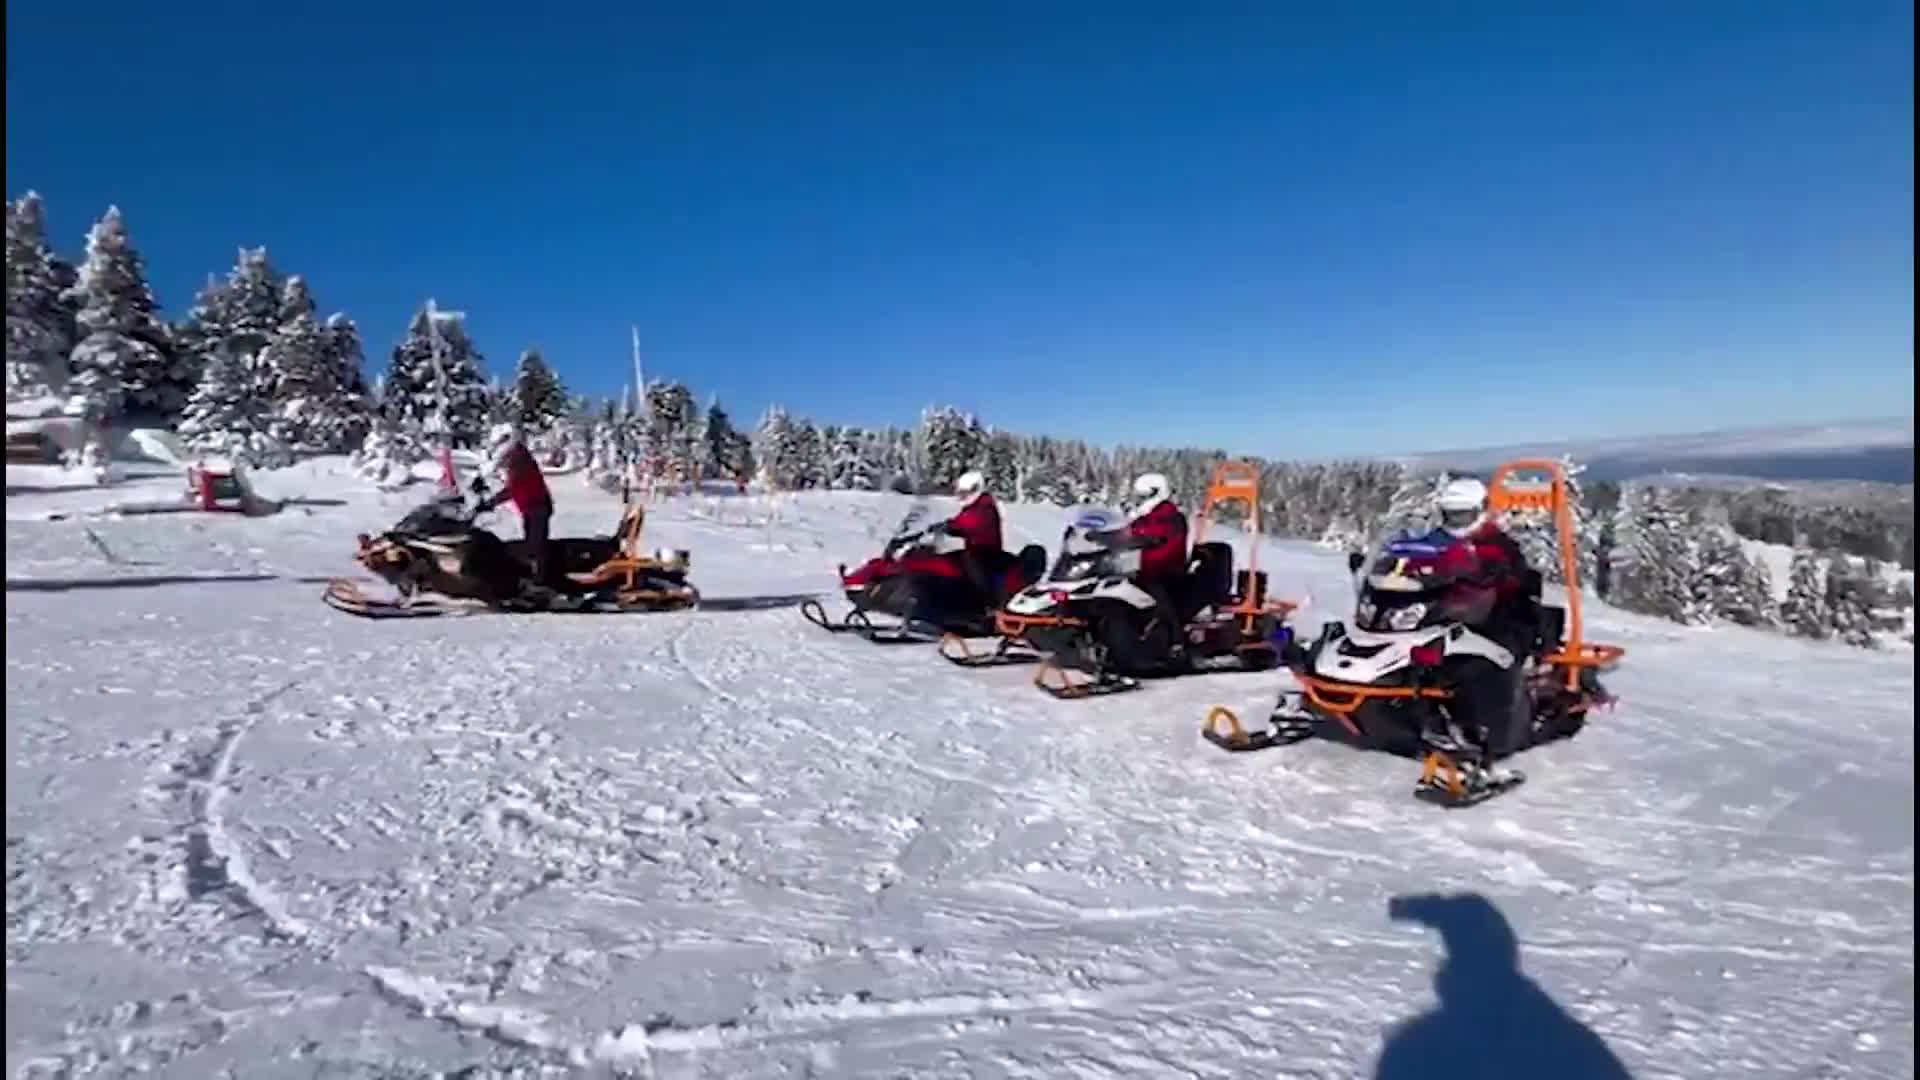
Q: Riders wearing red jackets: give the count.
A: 4